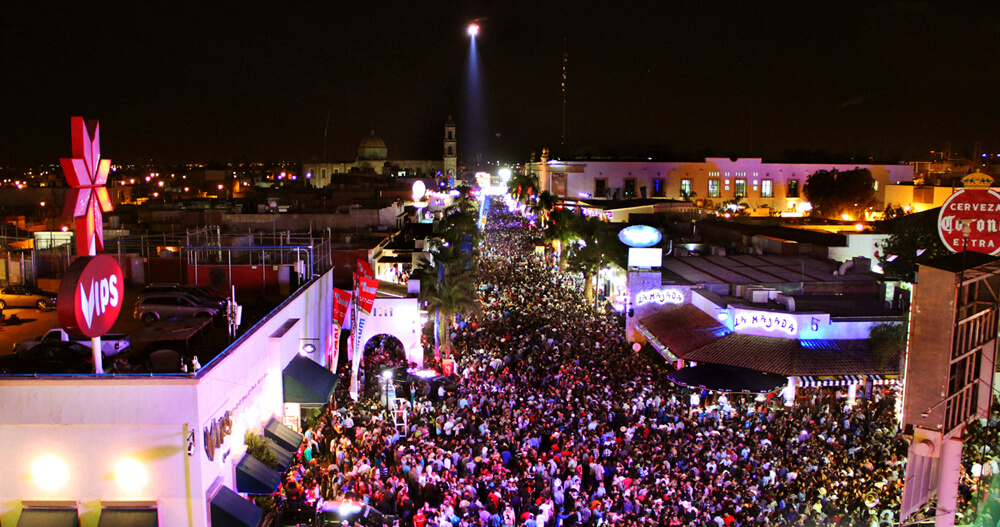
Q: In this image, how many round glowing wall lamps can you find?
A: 2